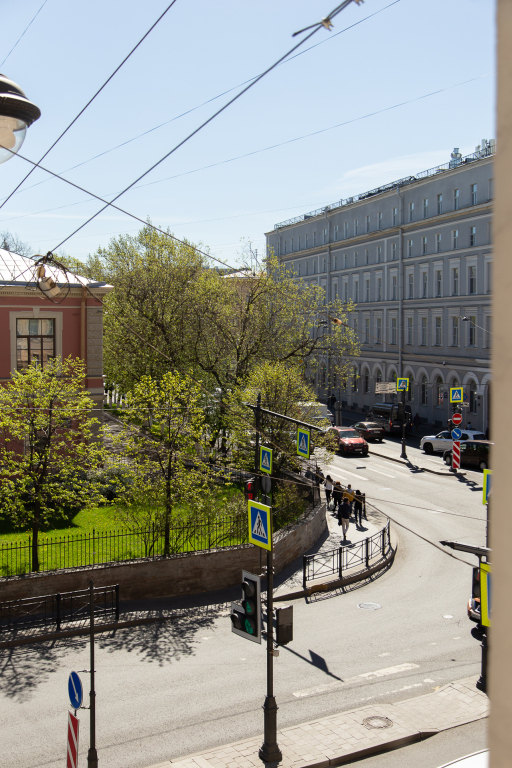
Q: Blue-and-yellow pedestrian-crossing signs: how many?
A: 7